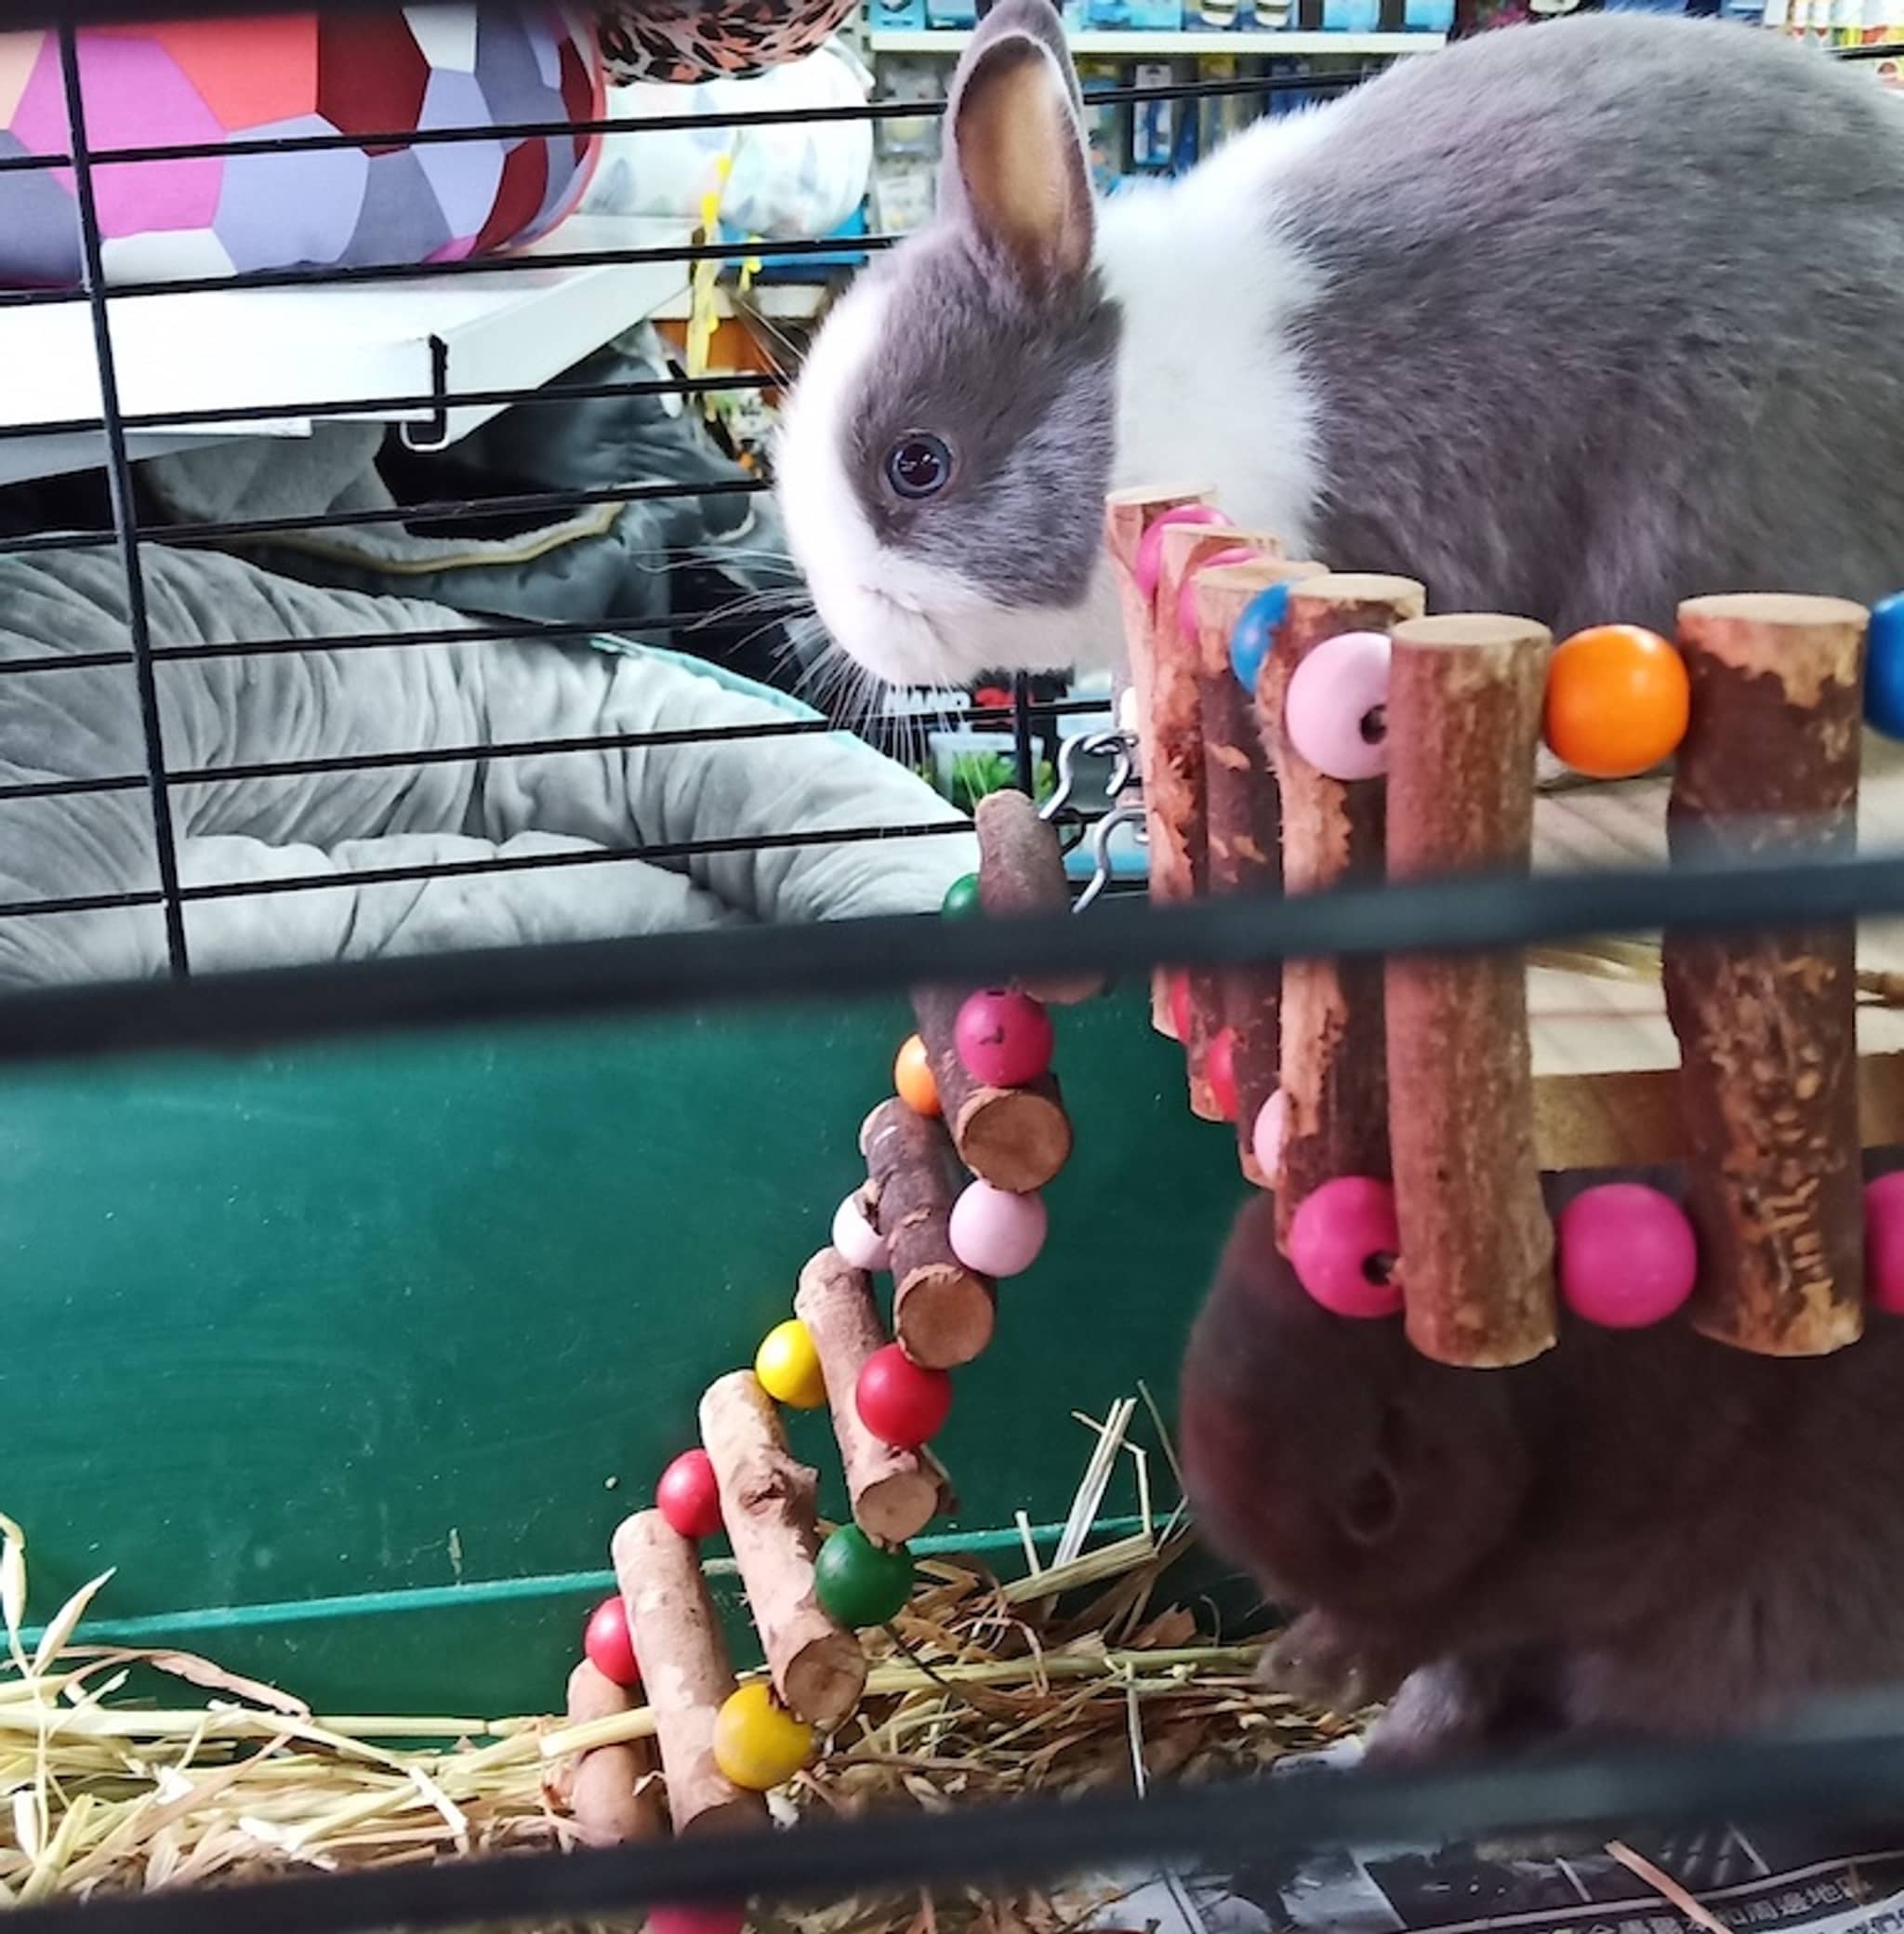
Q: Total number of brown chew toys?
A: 13